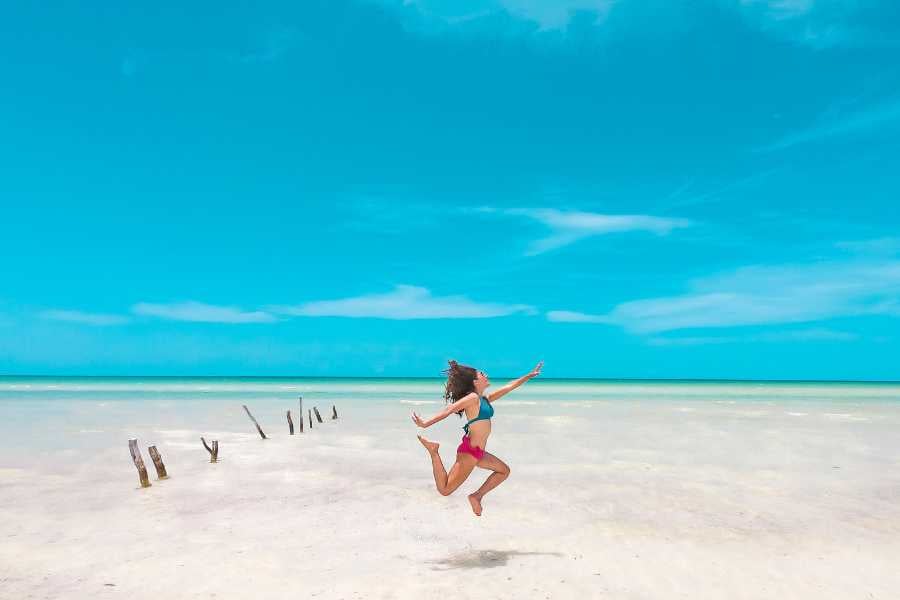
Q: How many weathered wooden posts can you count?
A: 9